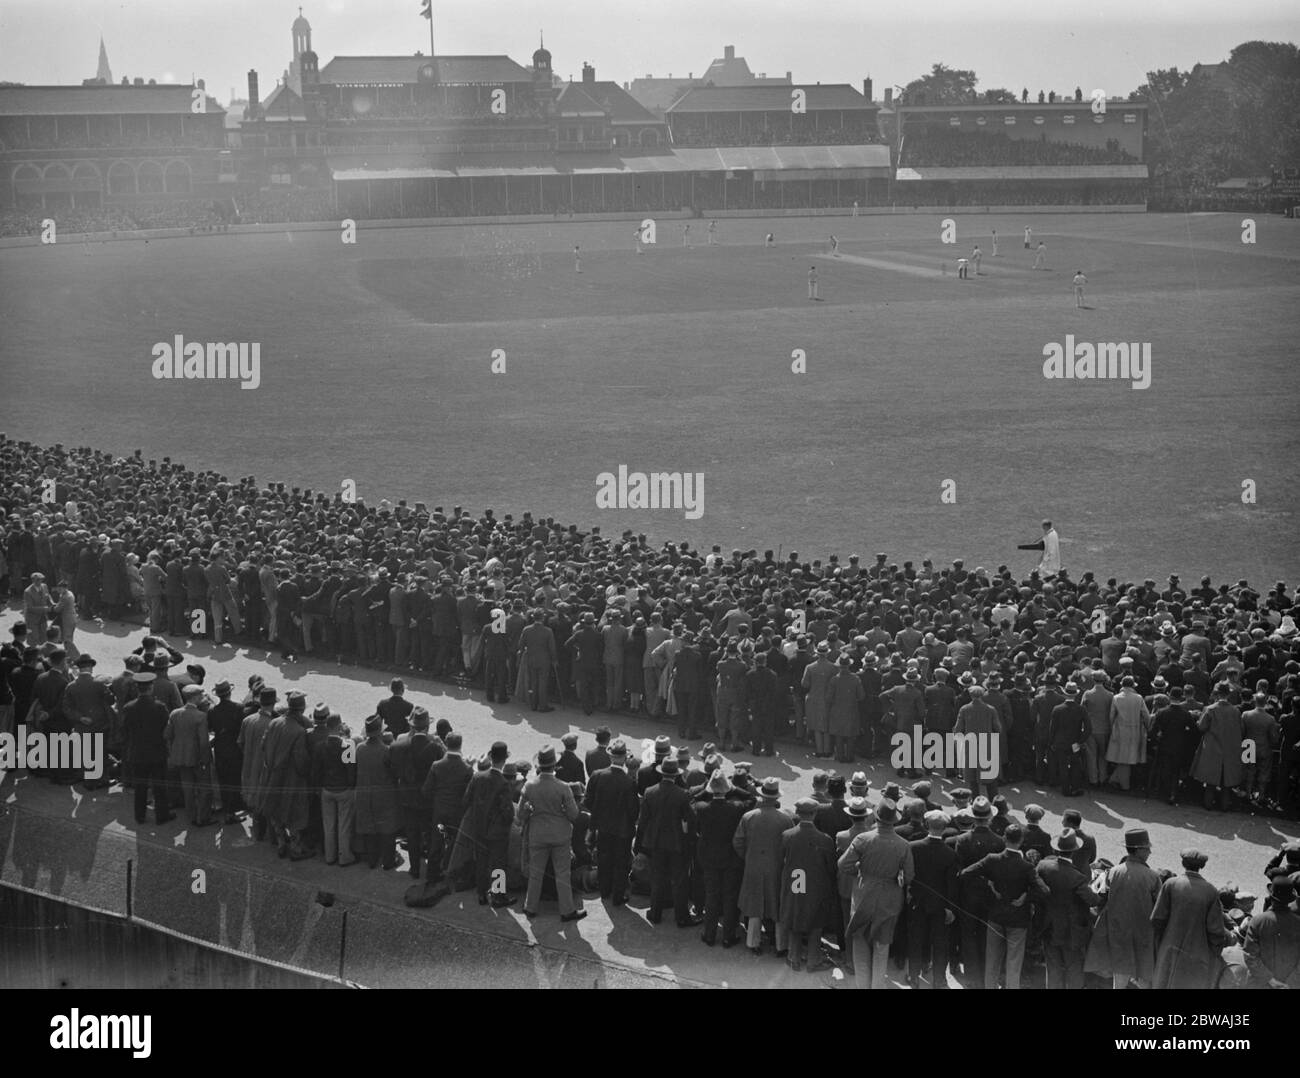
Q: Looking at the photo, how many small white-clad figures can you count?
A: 14